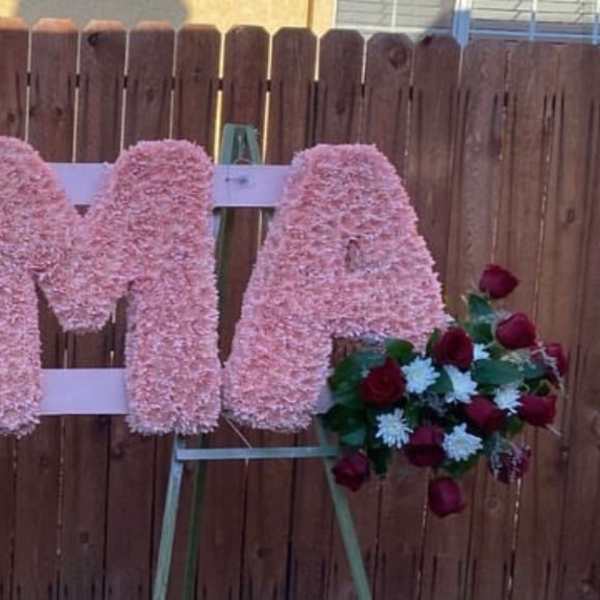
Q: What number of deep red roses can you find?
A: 11